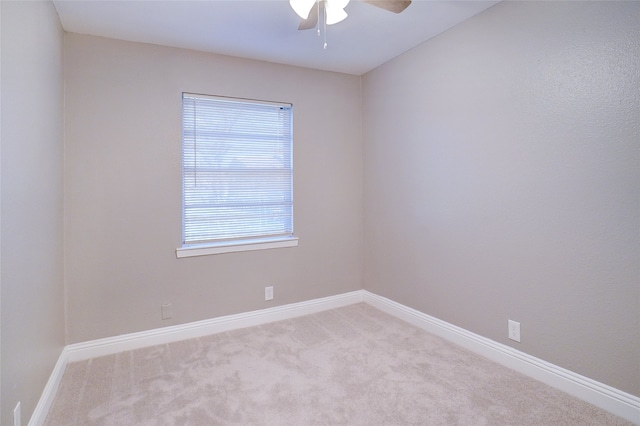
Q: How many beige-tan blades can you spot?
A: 2